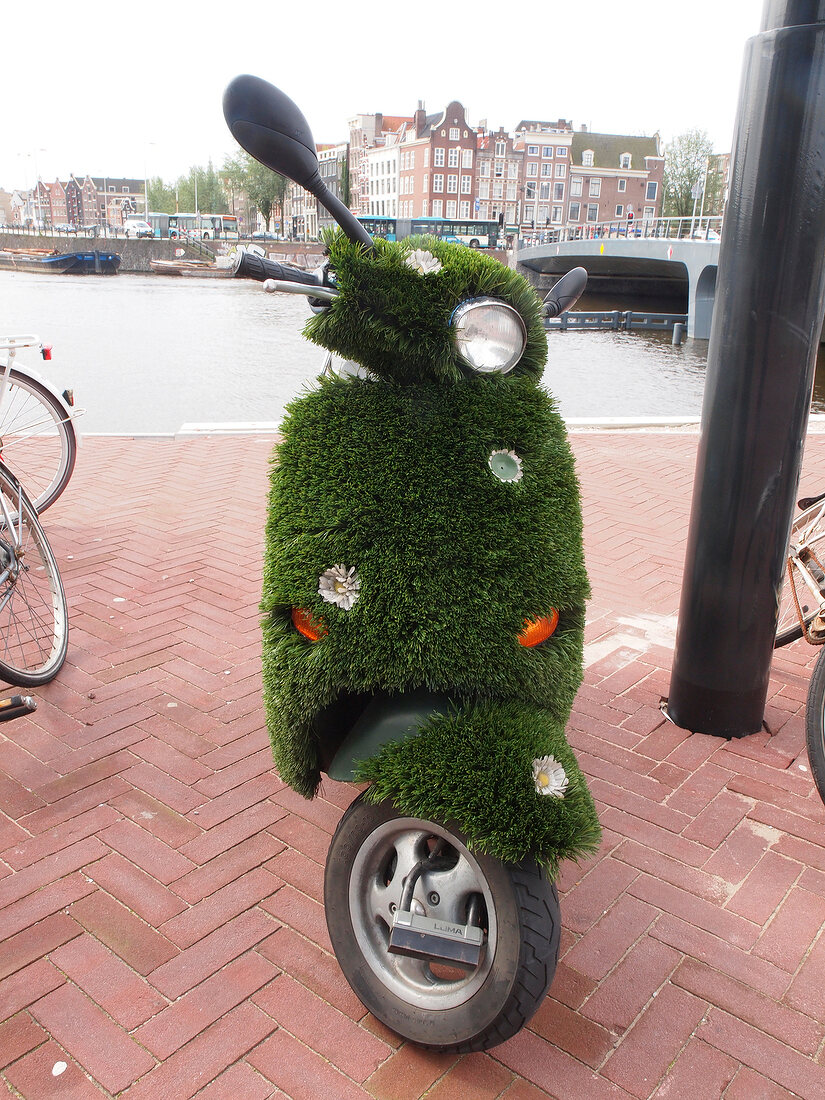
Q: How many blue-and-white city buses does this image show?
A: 2